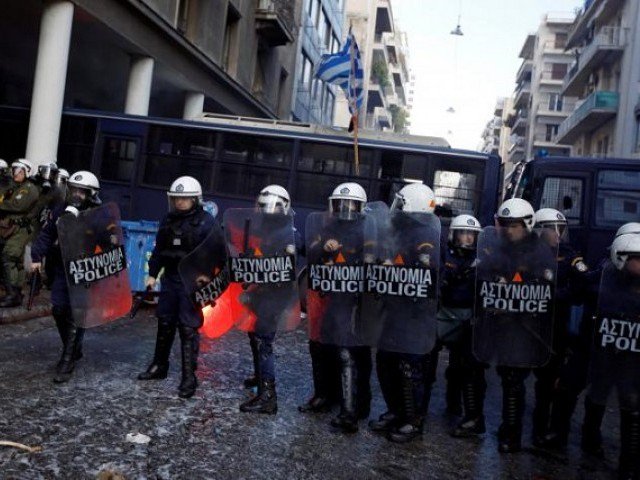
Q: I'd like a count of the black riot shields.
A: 7